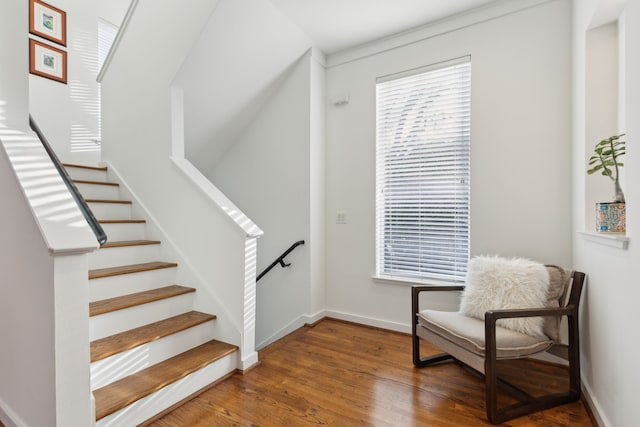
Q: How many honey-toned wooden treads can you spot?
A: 9